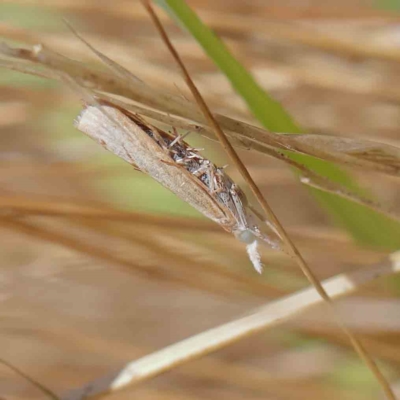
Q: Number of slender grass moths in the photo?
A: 1